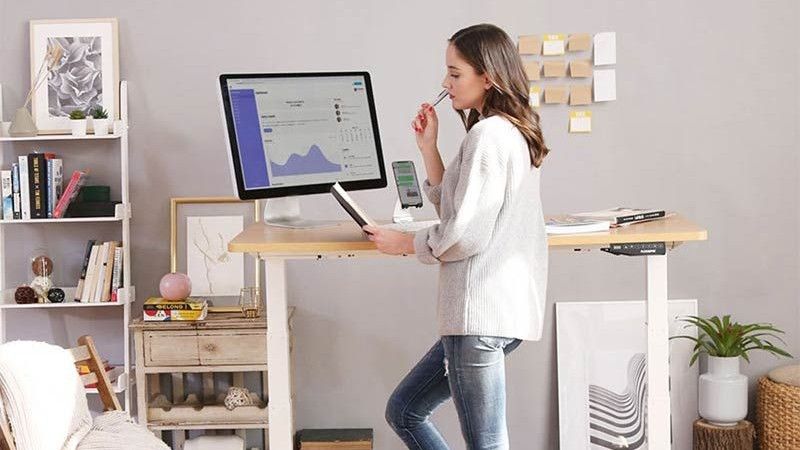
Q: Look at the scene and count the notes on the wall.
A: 12